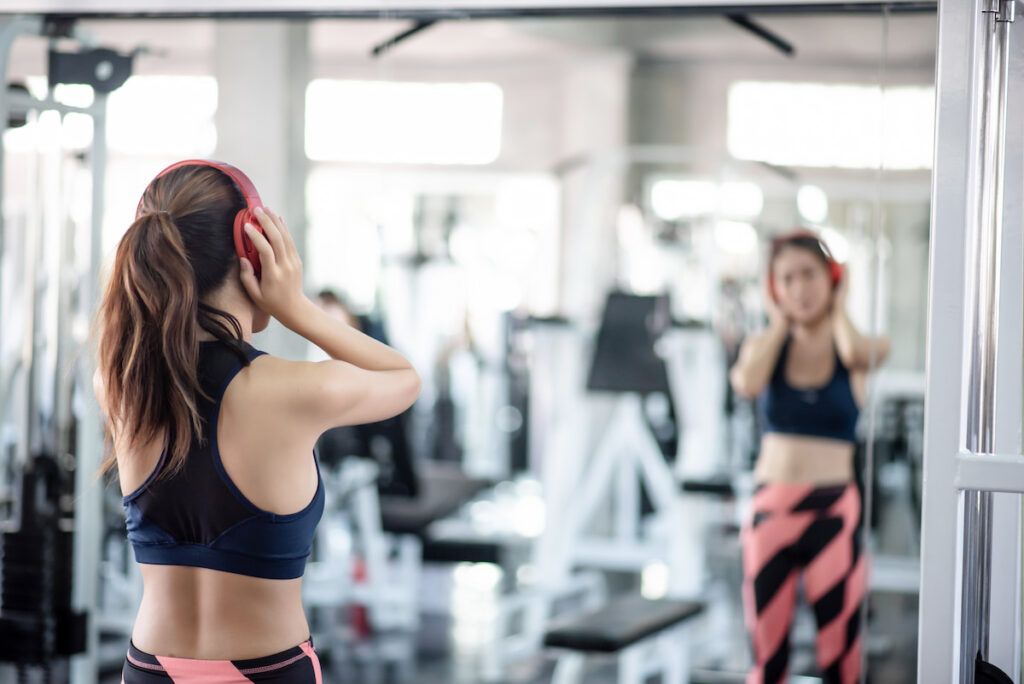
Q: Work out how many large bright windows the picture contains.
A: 3